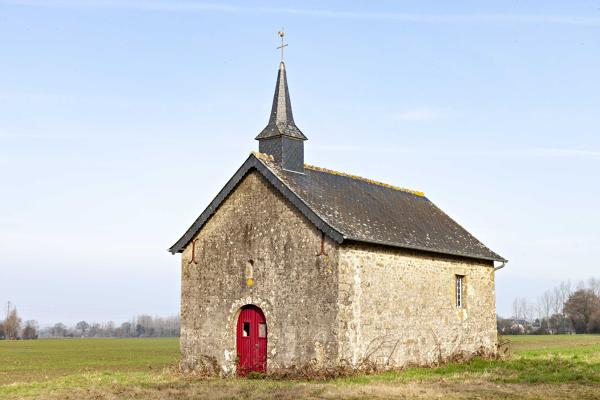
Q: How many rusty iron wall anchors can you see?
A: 2